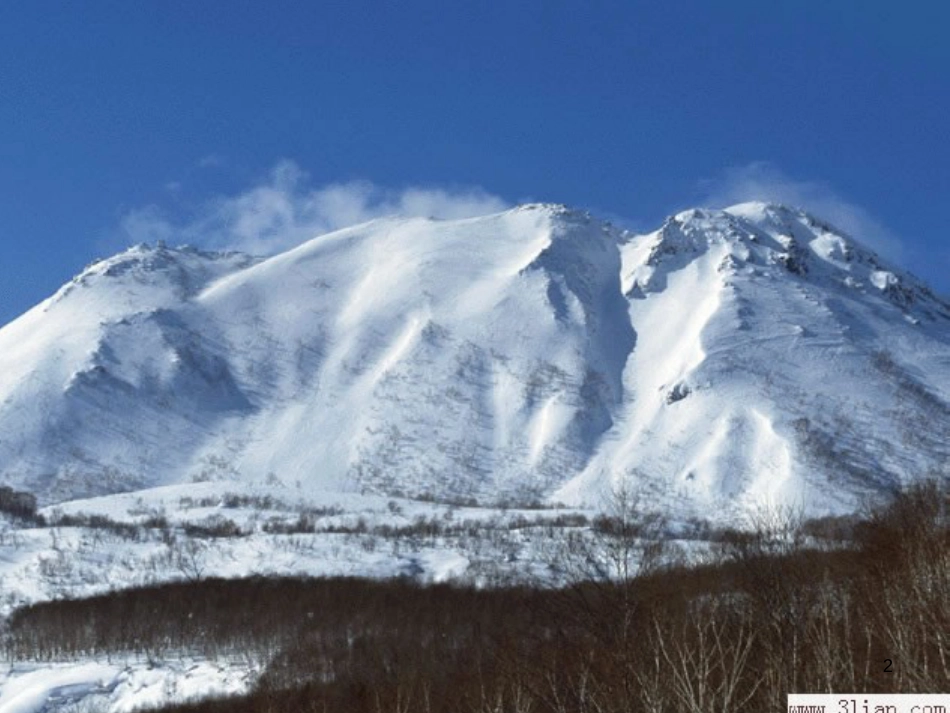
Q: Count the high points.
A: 3